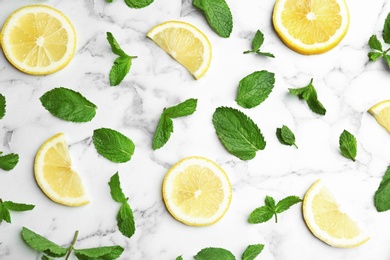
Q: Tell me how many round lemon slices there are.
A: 3